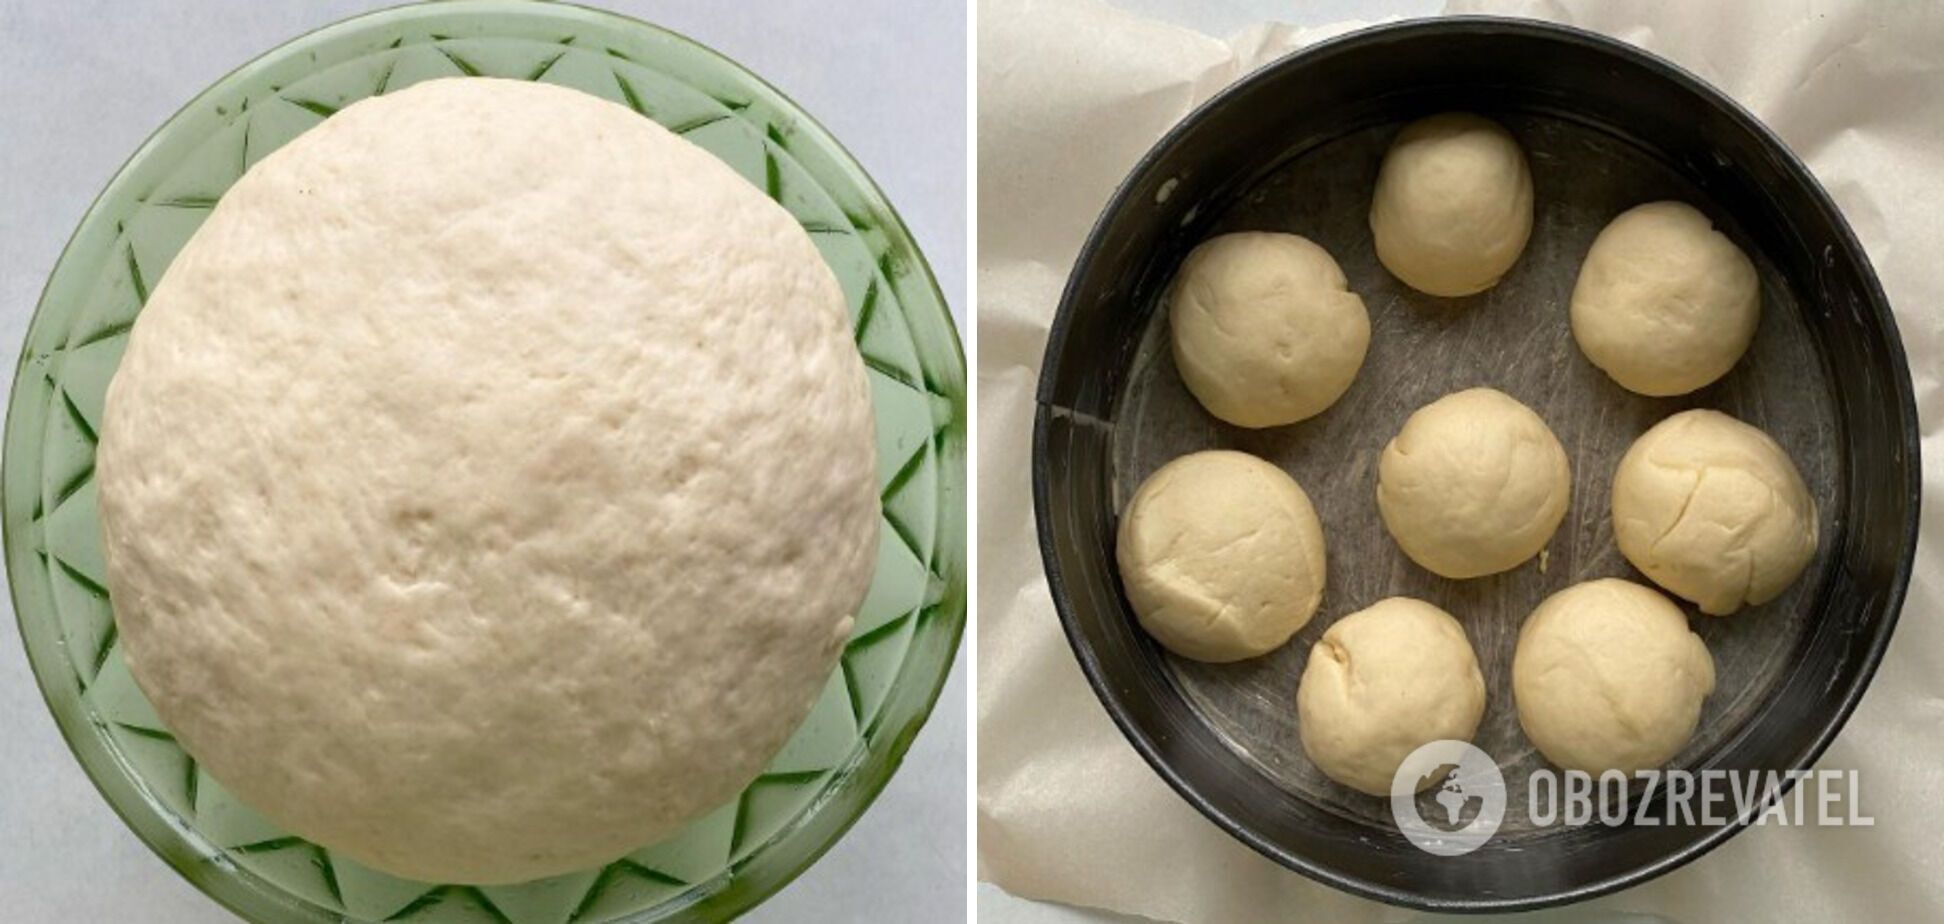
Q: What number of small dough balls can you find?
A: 8